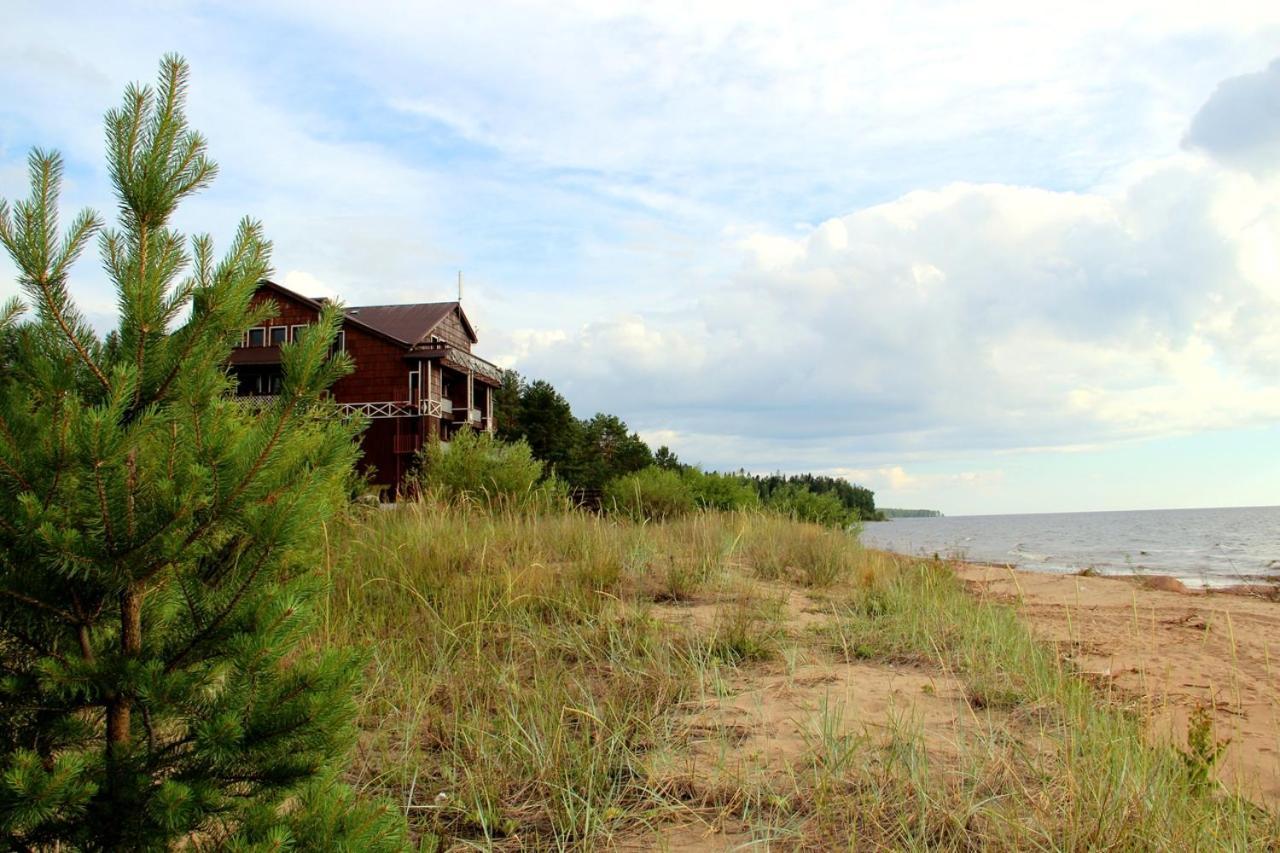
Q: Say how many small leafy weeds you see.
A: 1